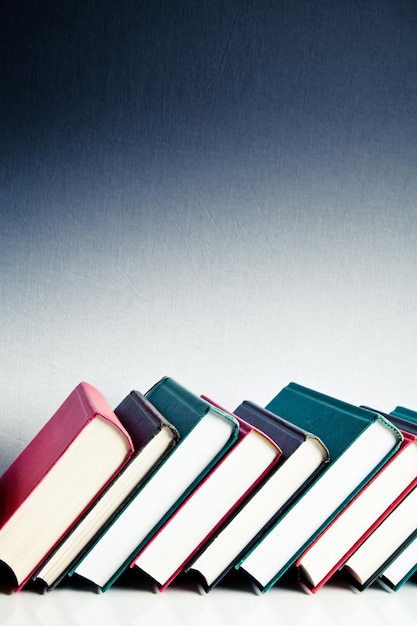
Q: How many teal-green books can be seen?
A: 3